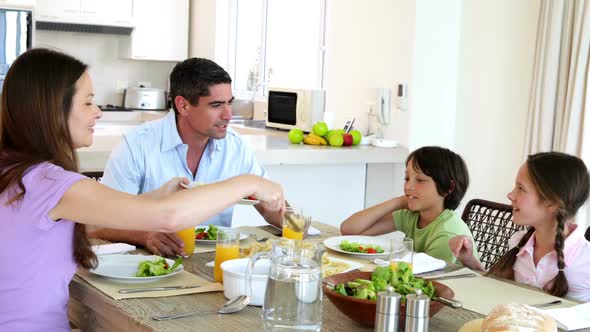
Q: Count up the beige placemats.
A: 4